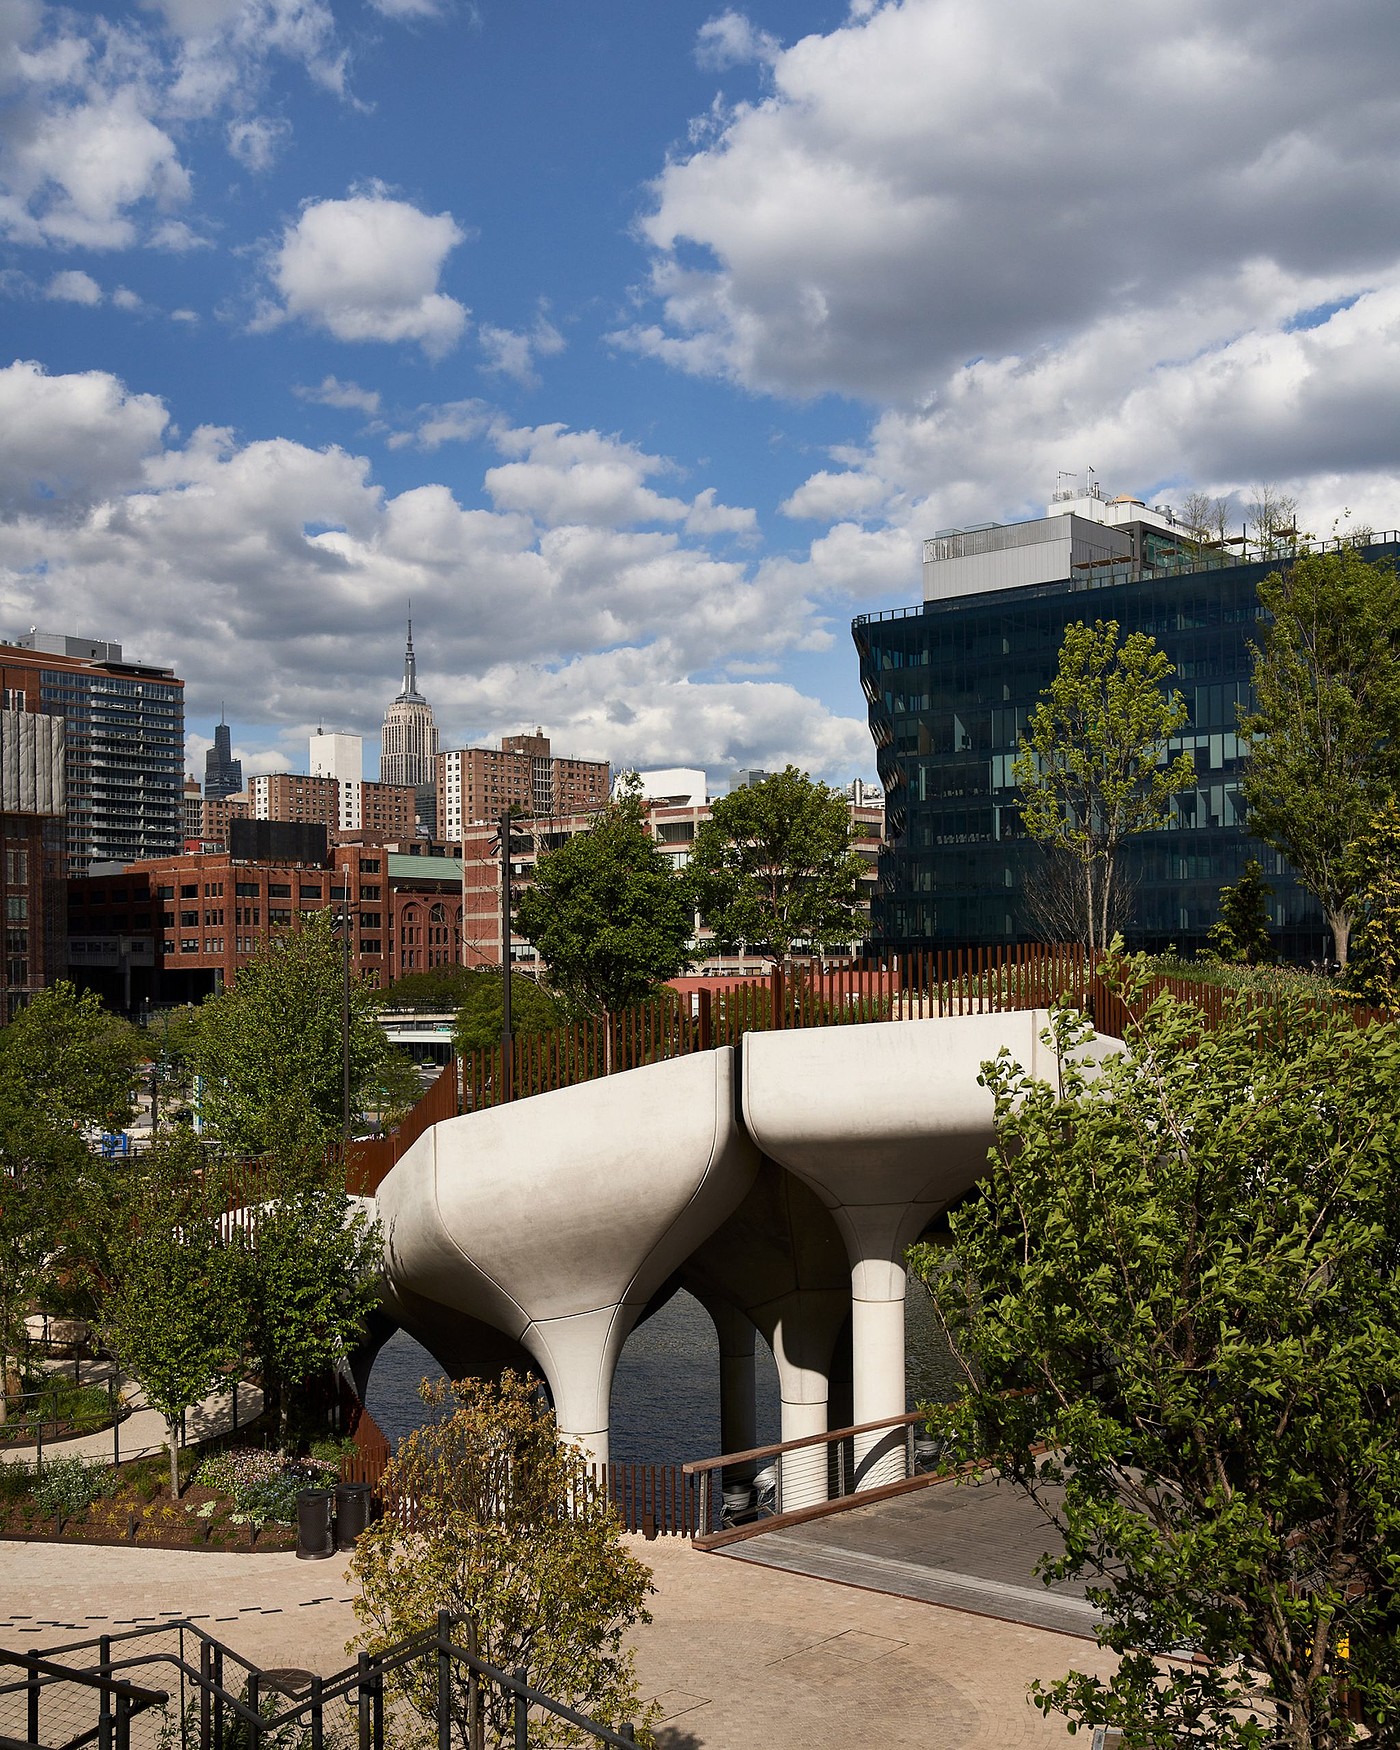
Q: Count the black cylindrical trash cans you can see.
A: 2